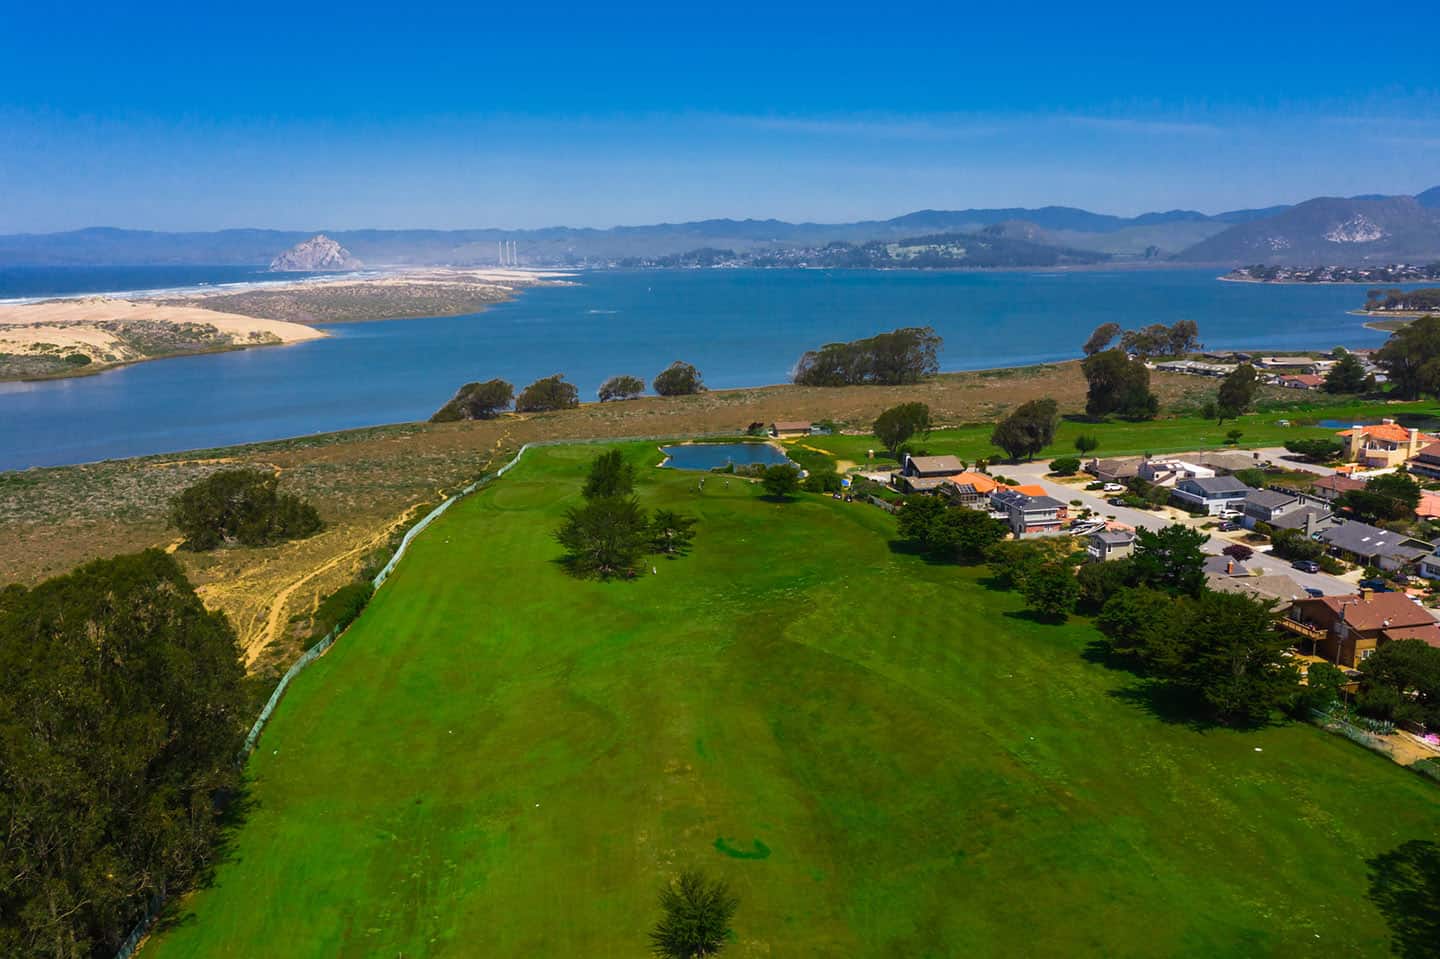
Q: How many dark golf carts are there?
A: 2